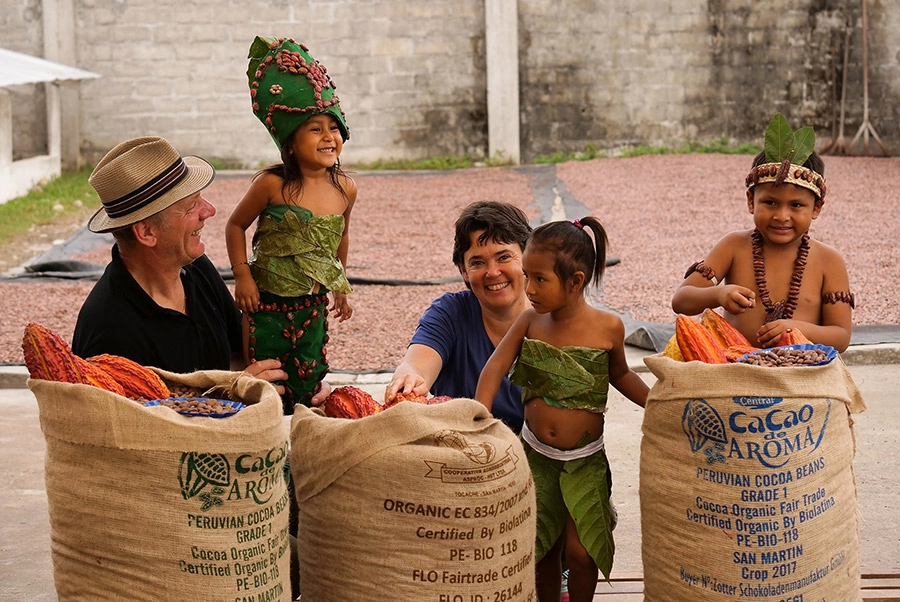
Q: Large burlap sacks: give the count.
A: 3